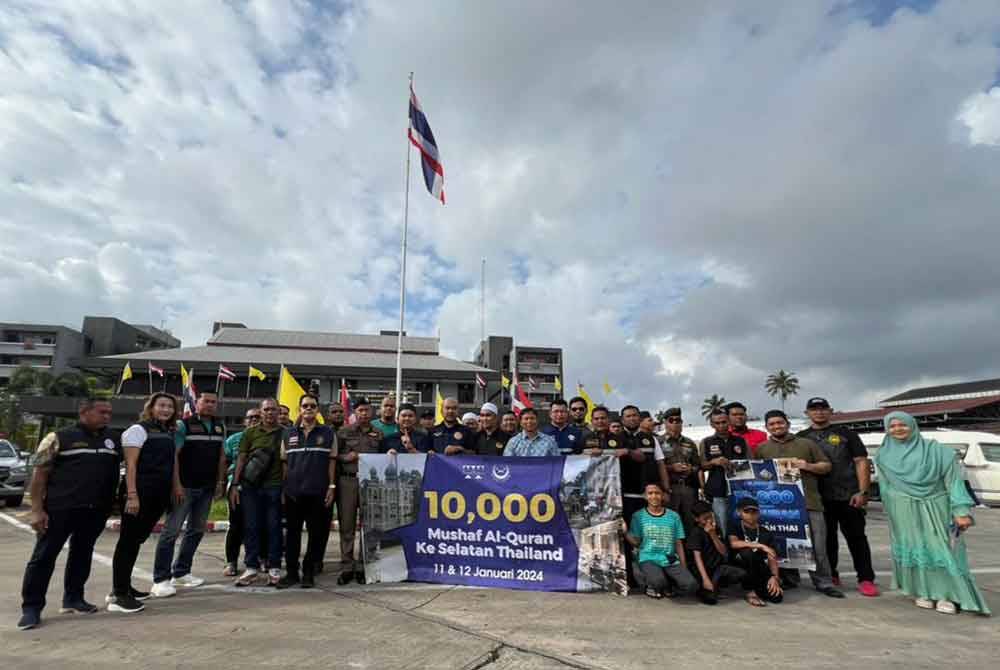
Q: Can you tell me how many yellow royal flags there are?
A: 9